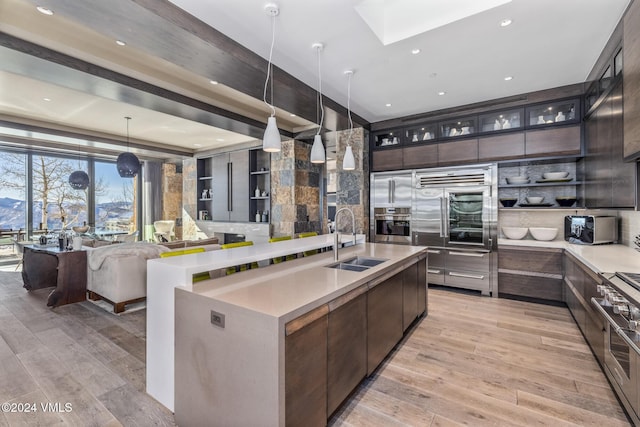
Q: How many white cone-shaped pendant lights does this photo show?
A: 3